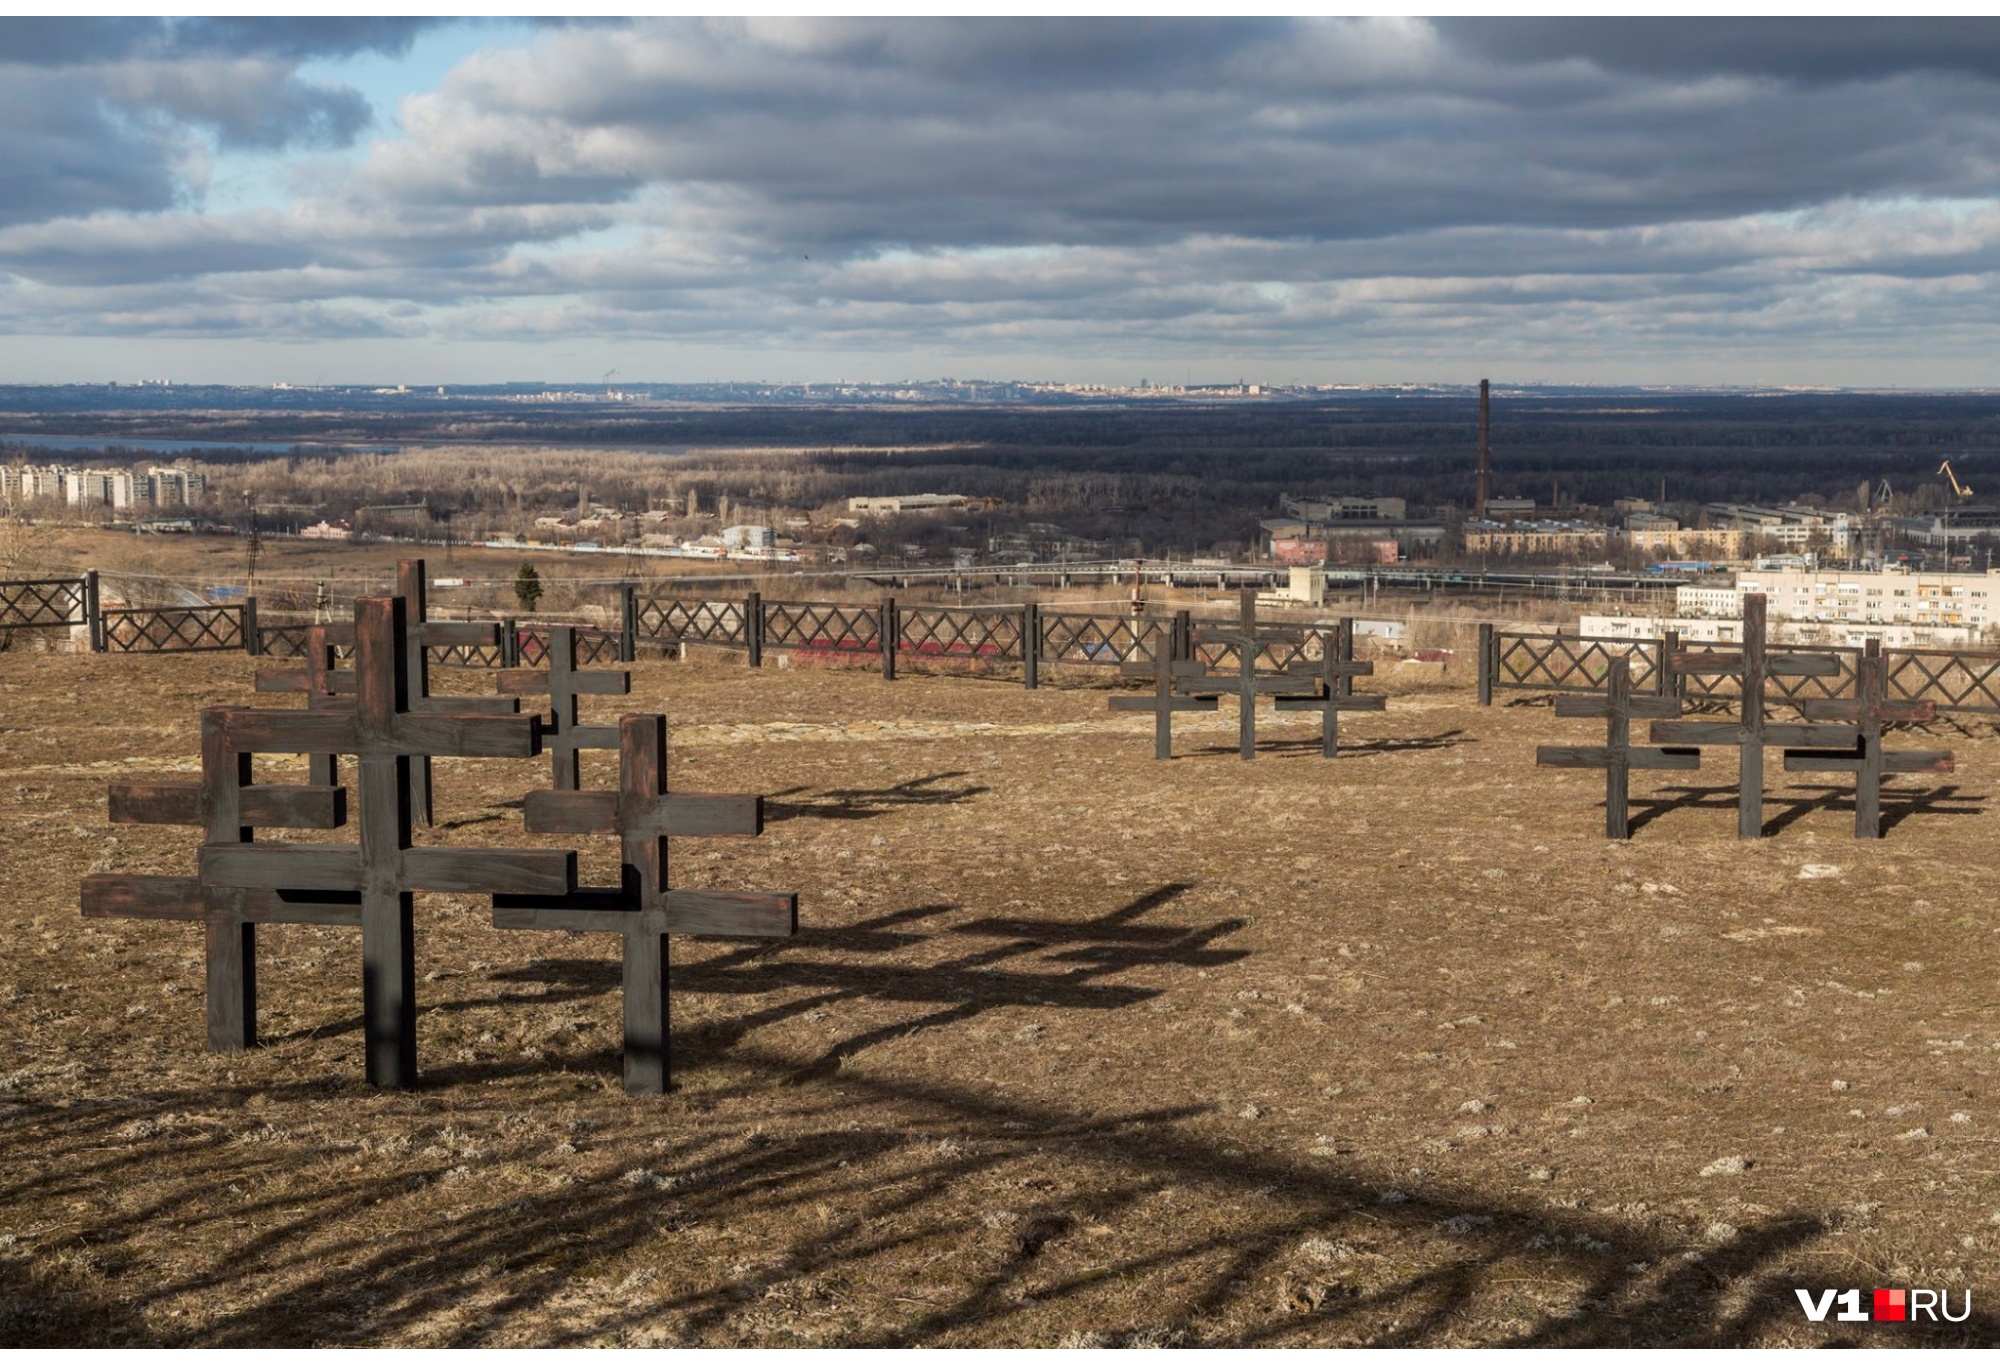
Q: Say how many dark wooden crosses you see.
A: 12